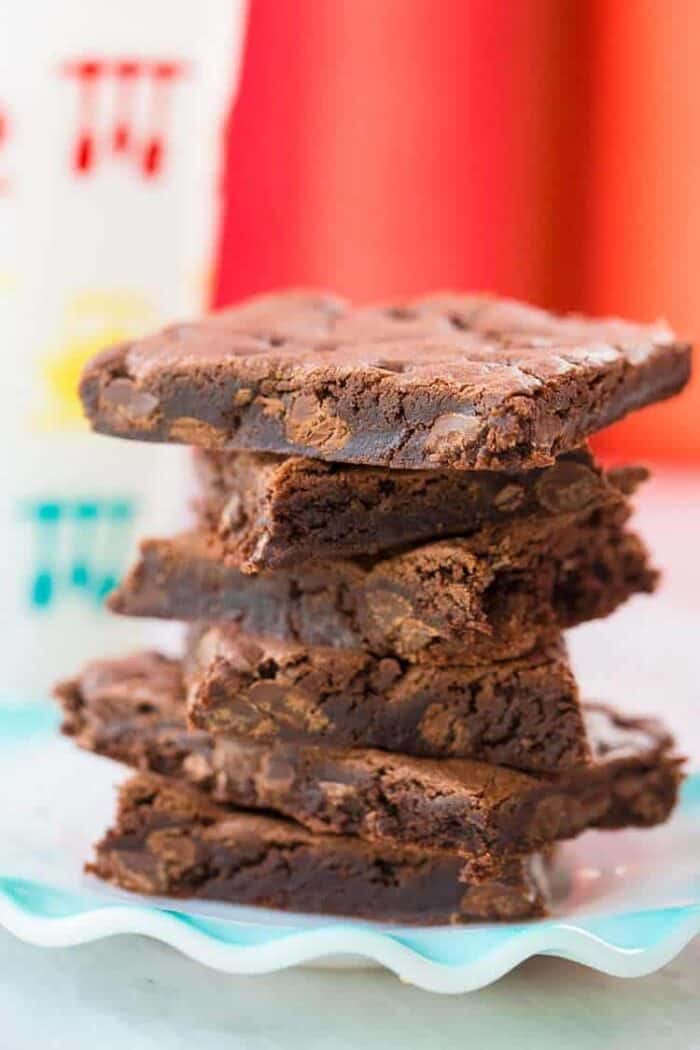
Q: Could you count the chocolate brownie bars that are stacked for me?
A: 6